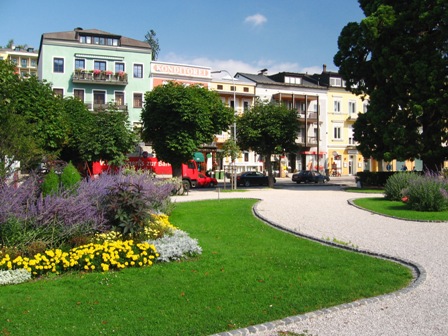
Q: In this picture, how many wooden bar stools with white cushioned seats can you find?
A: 0